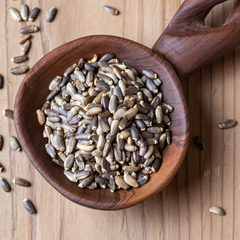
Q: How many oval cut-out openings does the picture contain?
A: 1